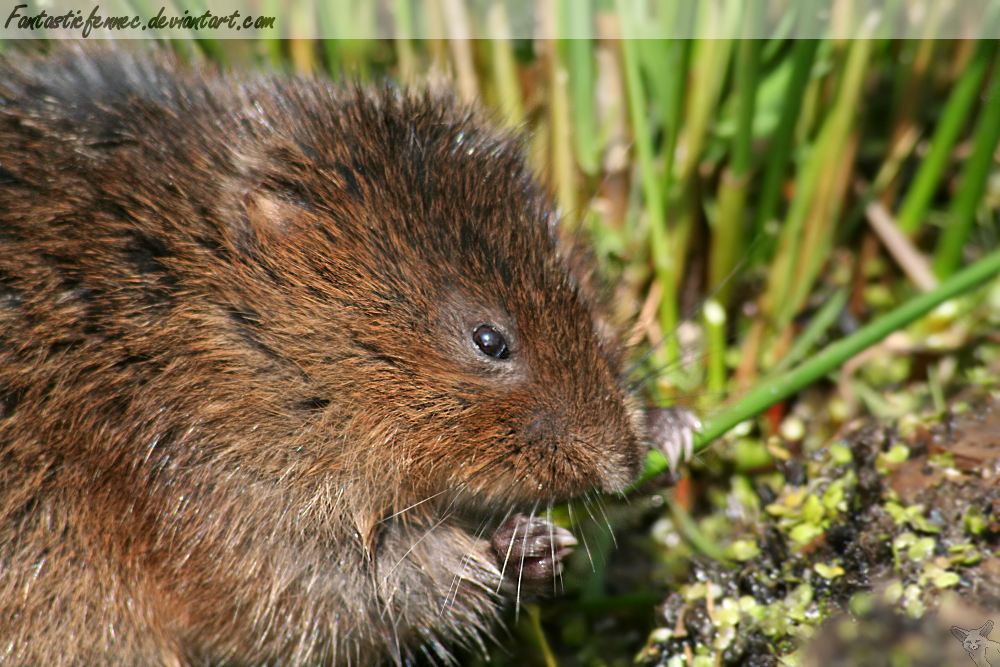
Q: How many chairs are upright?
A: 0